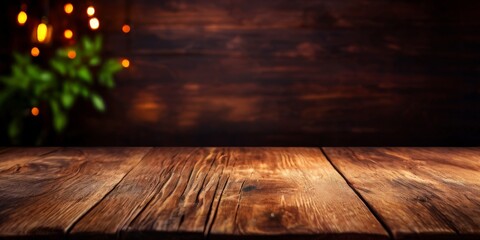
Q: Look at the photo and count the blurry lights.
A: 11